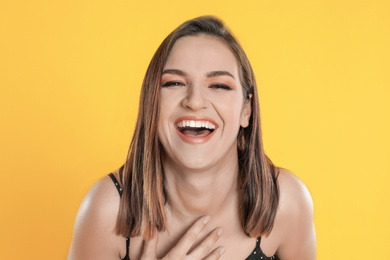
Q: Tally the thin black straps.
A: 2